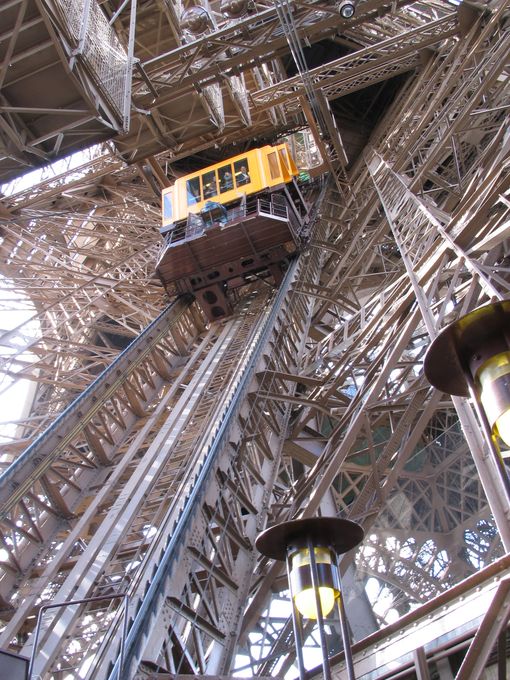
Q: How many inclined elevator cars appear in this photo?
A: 1